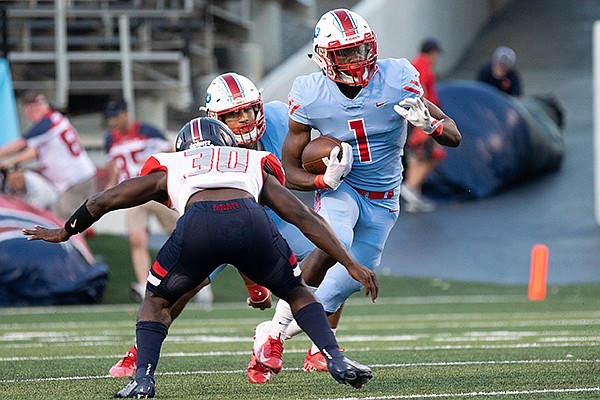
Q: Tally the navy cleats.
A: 2